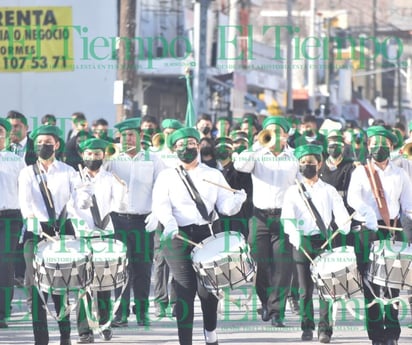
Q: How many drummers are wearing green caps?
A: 5